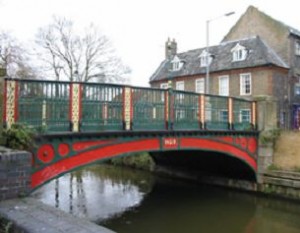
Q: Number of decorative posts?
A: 7